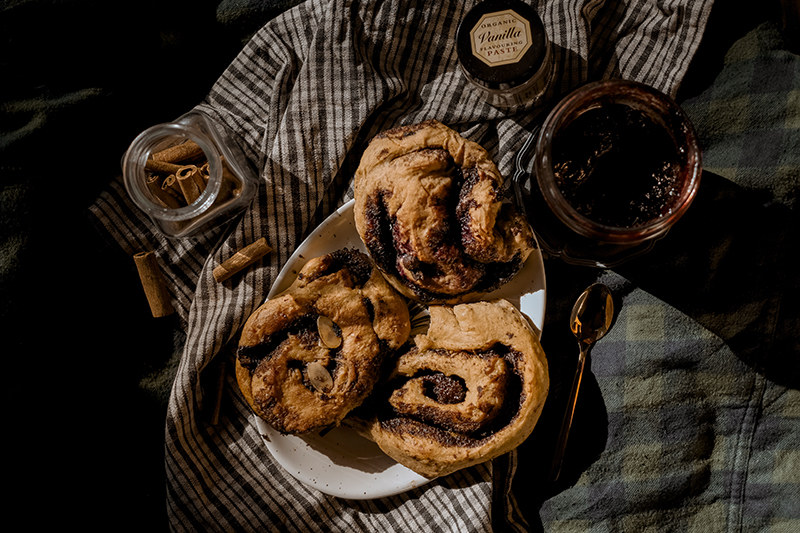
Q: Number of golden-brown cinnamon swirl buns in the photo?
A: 3